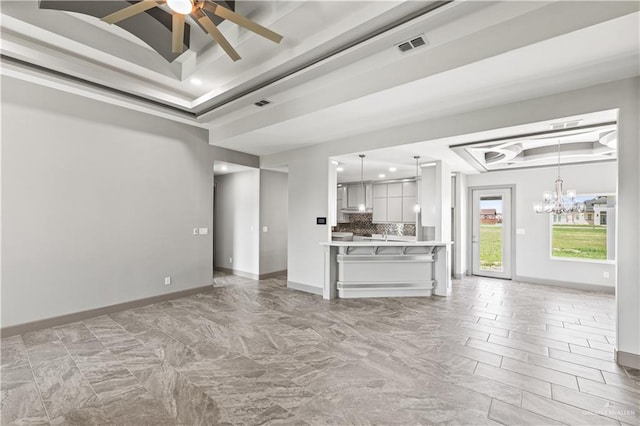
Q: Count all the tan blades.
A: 4